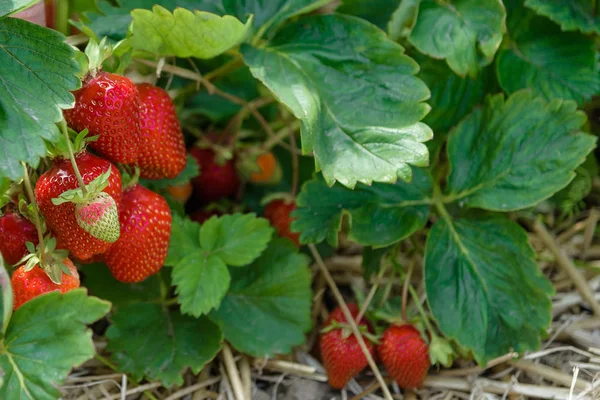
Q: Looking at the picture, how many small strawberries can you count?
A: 1